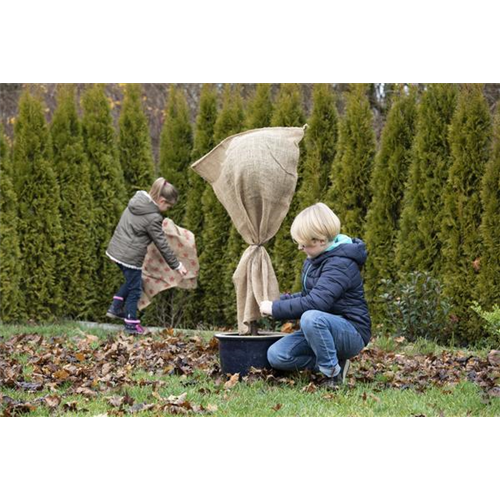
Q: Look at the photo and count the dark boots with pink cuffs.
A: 2